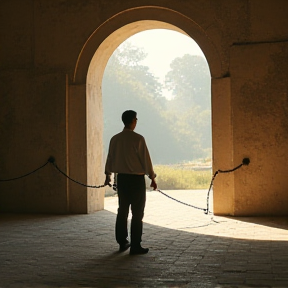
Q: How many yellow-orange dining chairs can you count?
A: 0